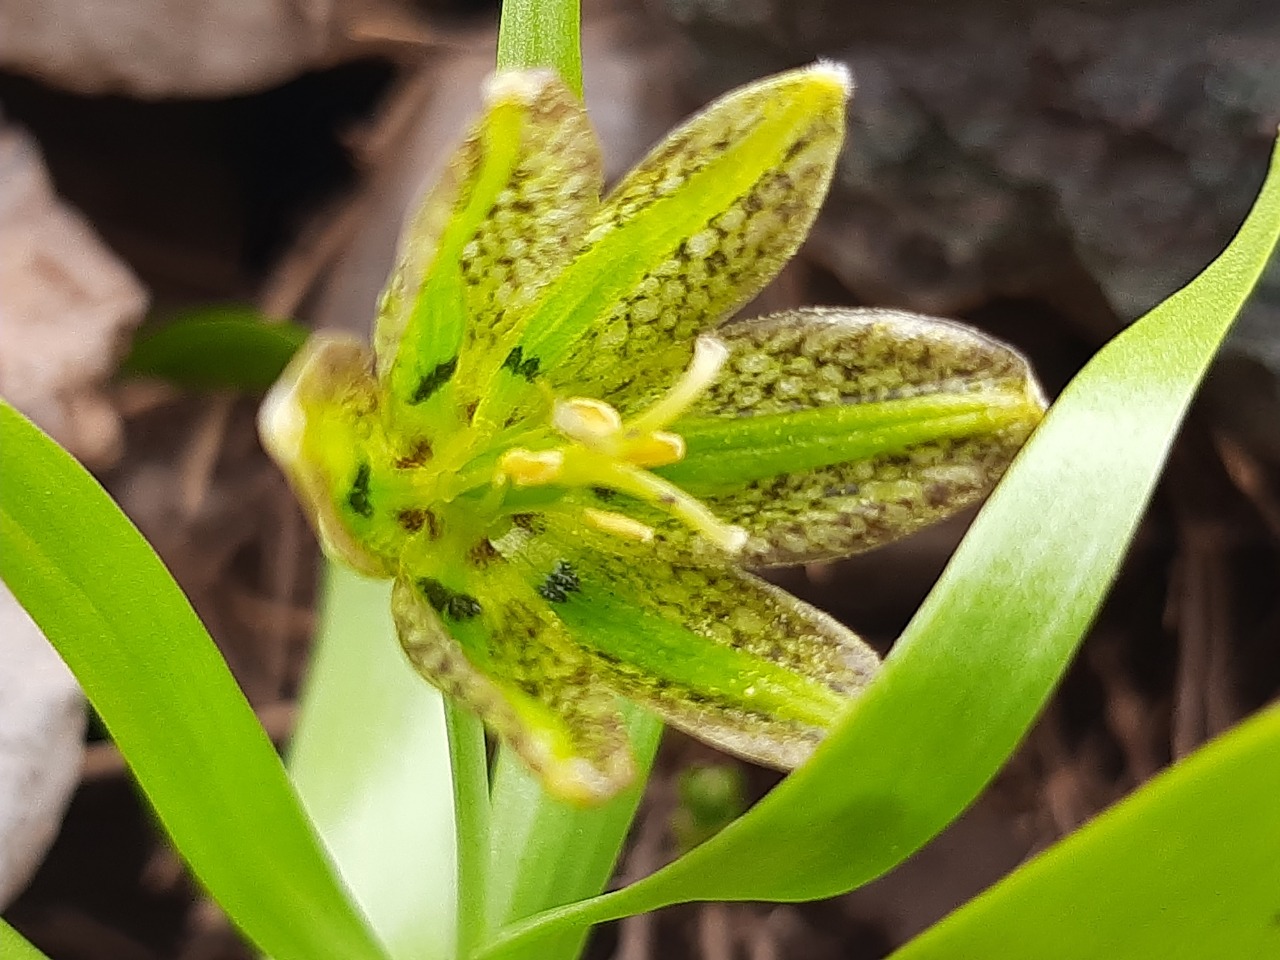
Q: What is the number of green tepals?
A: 6